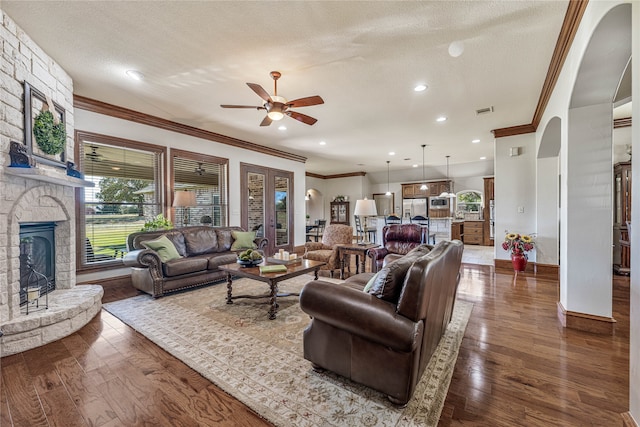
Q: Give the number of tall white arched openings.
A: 2